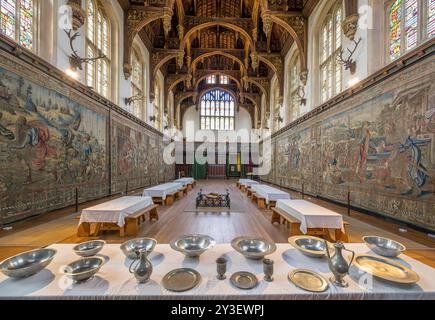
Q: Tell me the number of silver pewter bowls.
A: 8